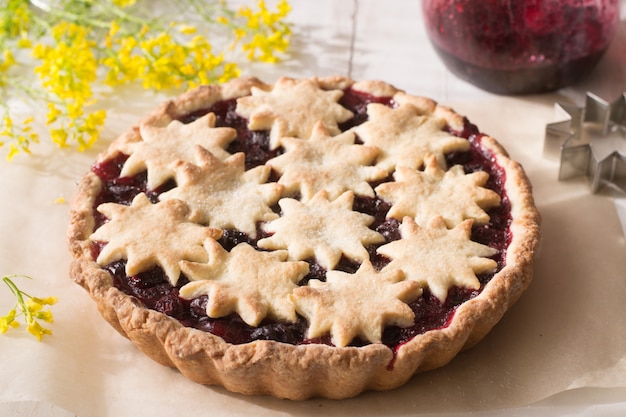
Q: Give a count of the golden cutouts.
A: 11